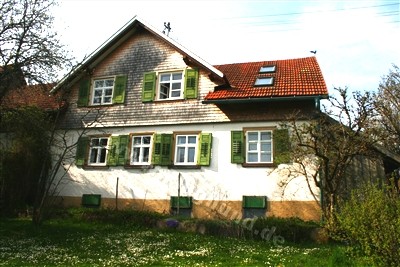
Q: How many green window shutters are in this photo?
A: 12